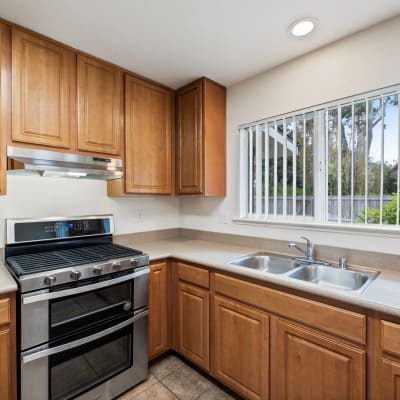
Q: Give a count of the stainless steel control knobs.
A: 5